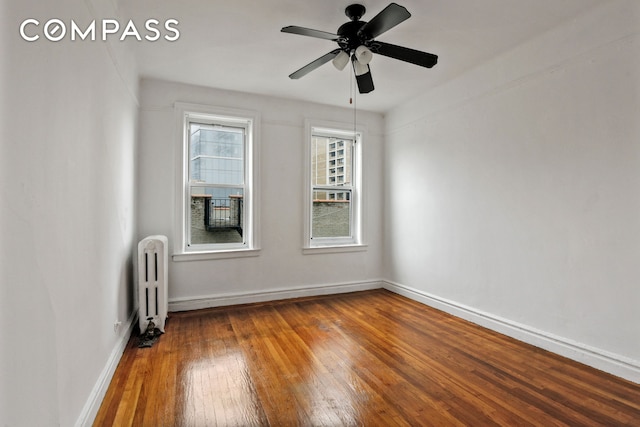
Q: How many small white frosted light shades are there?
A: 3